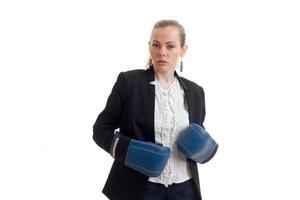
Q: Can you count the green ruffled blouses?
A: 0